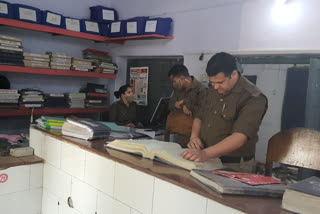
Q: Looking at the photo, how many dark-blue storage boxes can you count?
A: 9